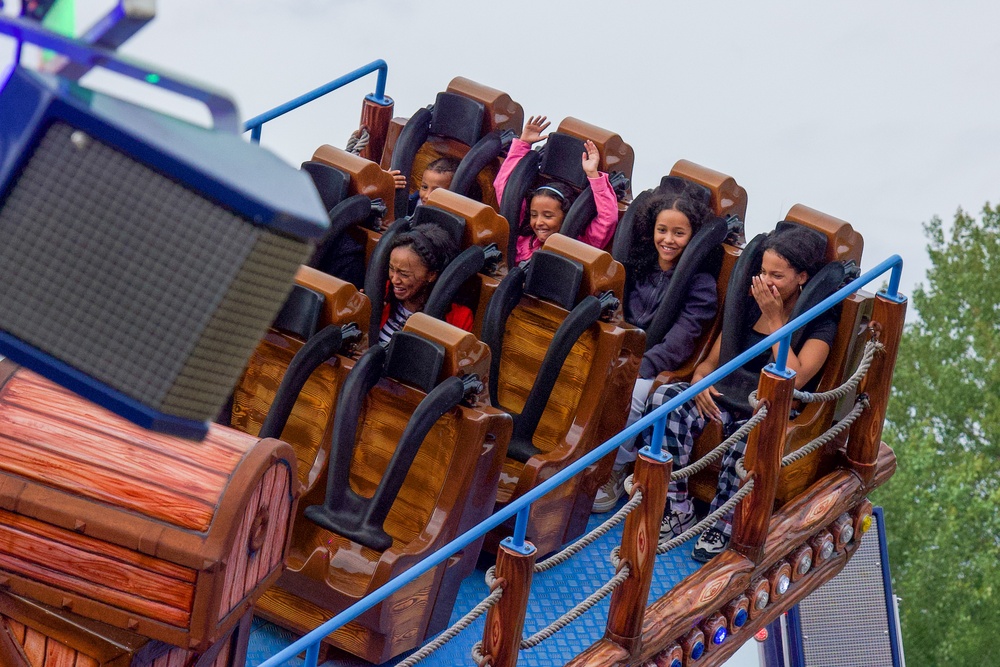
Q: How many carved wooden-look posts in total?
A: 5